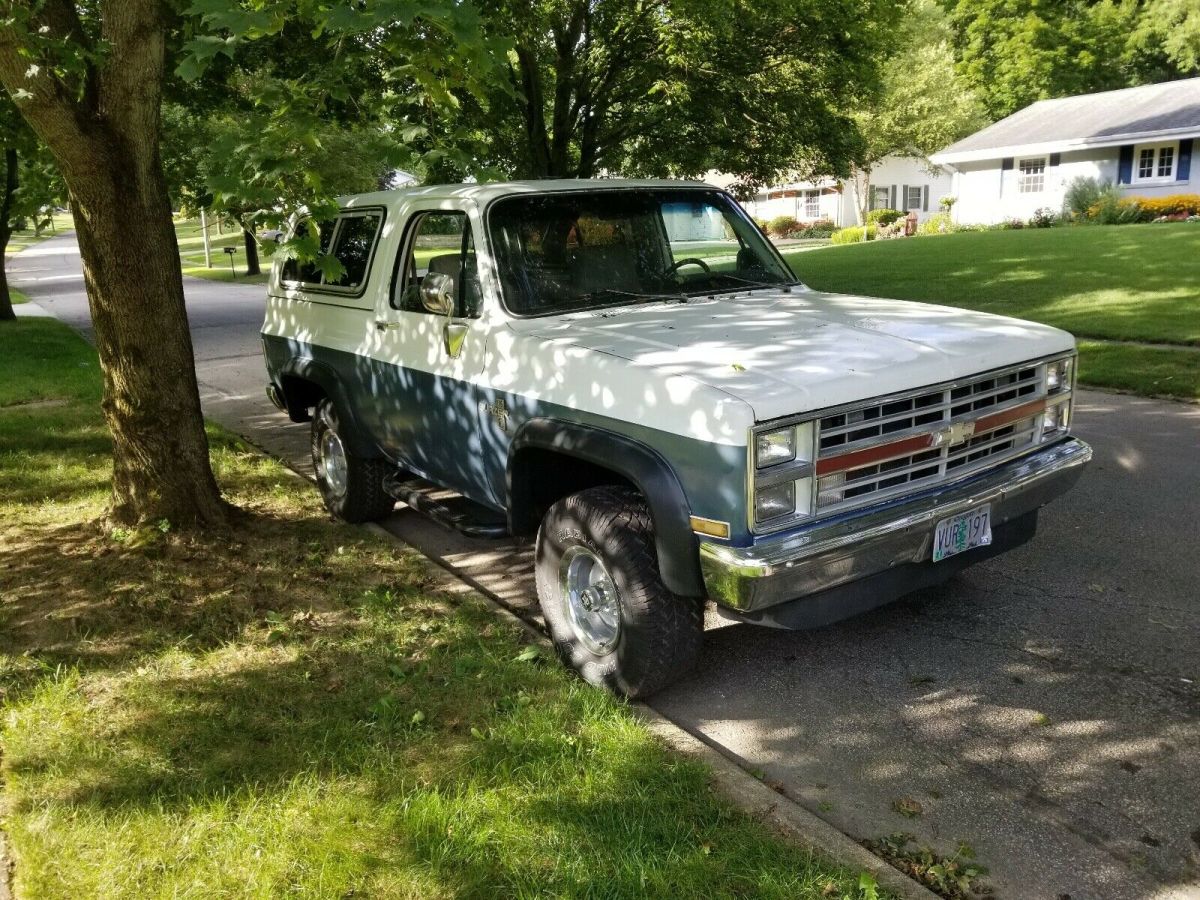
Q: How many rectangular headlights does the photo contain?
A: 4